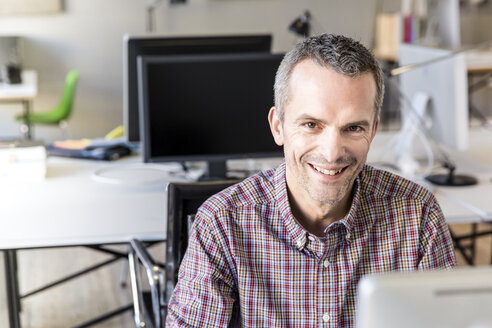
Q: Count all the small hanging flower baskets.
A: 0